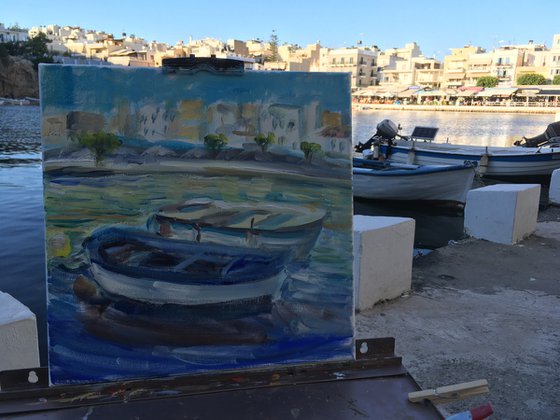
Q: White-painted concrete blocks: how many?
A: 4